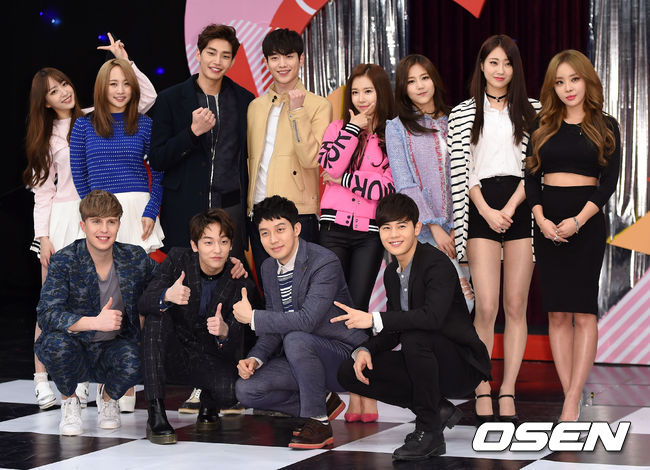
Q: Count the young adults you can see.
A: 12